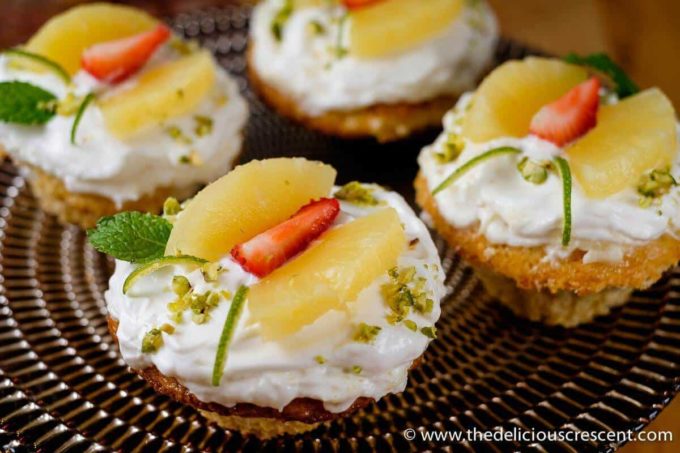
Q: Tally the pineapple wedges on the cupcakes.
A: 7